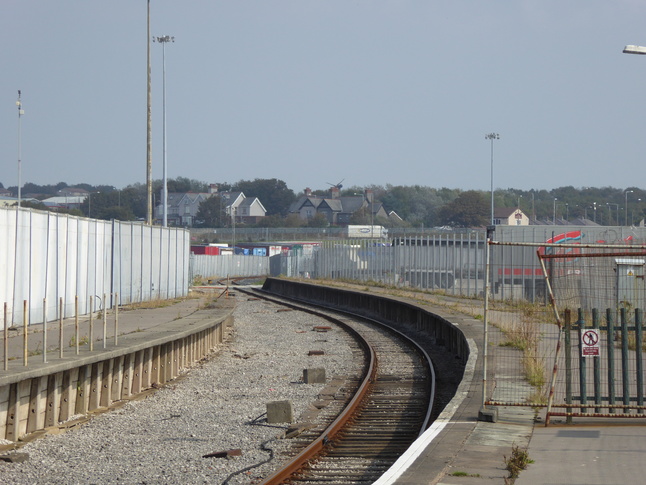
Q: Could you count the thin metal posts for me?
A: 8